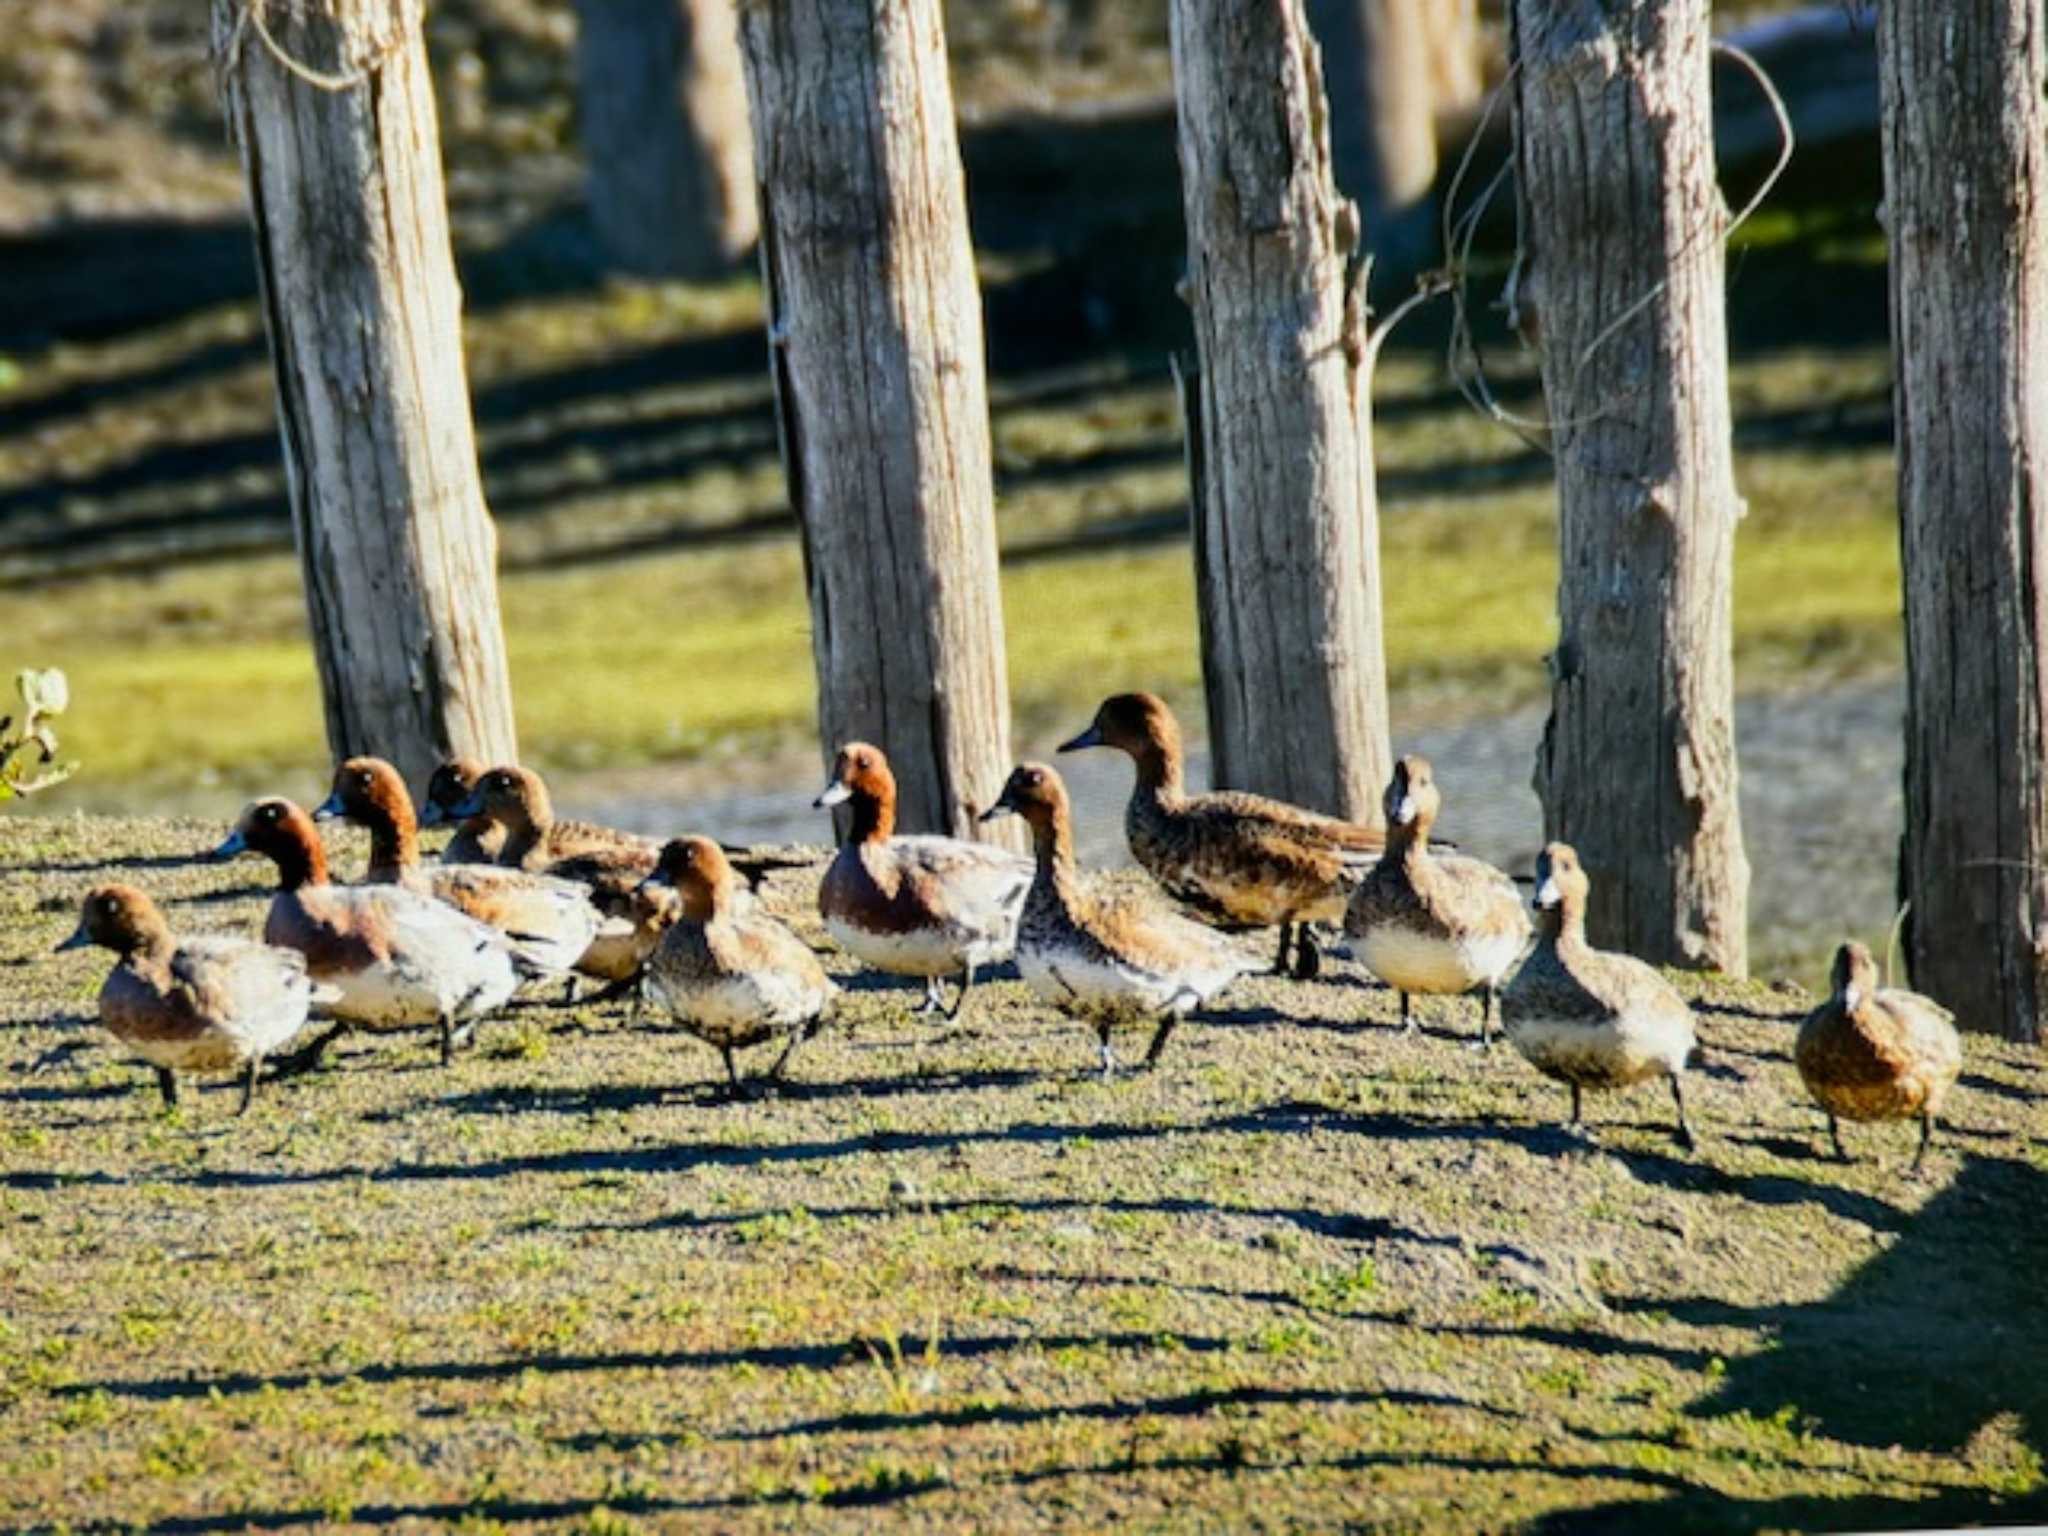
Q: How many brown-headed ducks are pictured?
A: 12